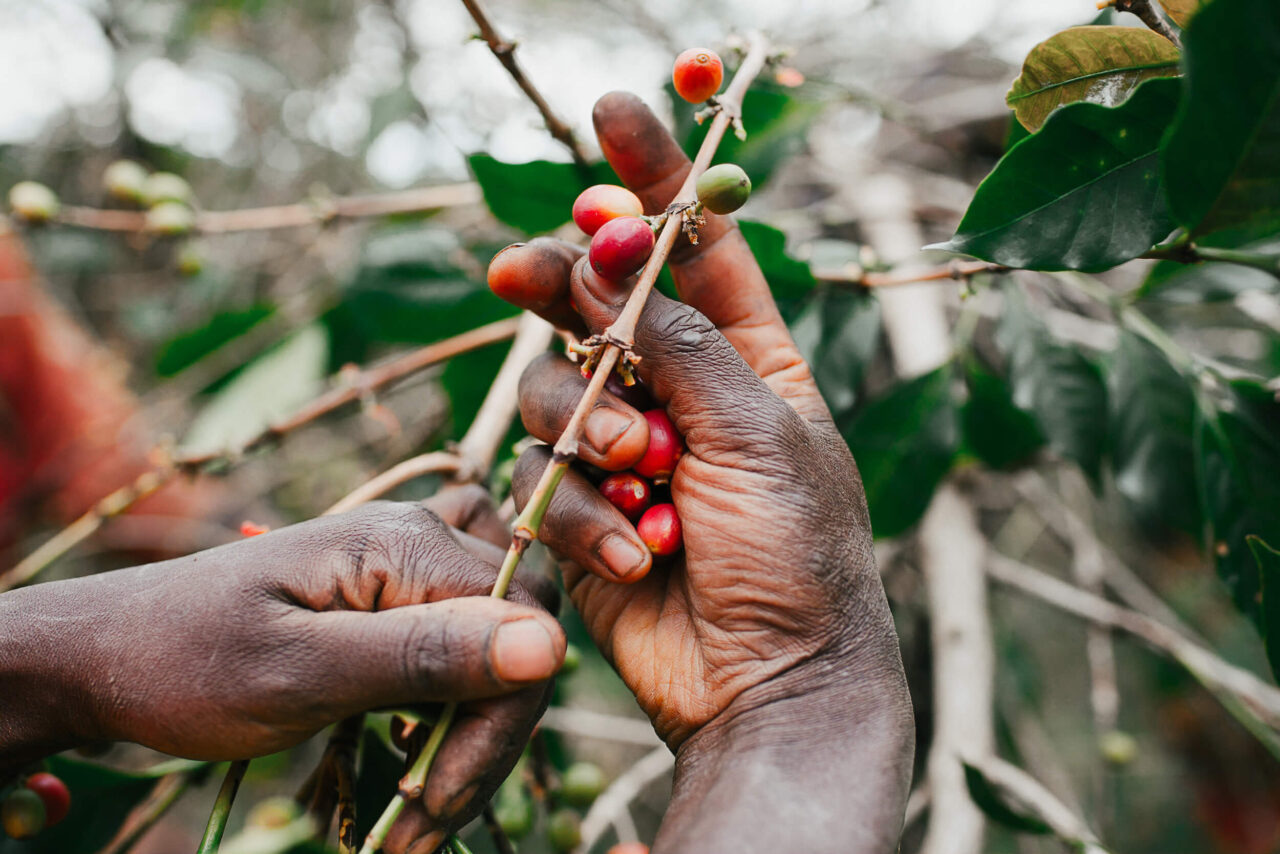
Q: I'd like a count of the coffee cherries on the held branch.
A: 4